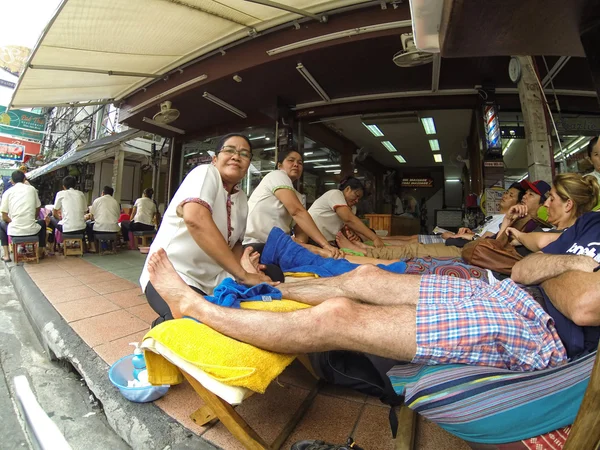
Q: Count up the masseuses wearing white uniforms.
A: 7